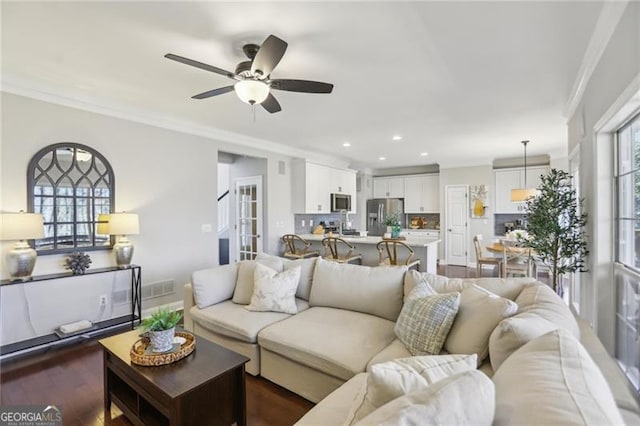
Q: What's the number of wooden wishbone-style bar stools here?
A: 3